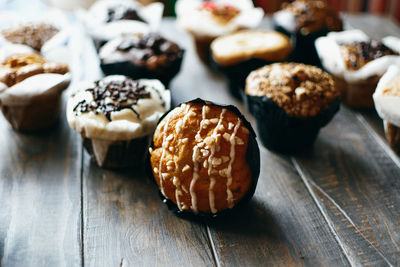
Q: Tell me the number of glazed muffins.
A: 1